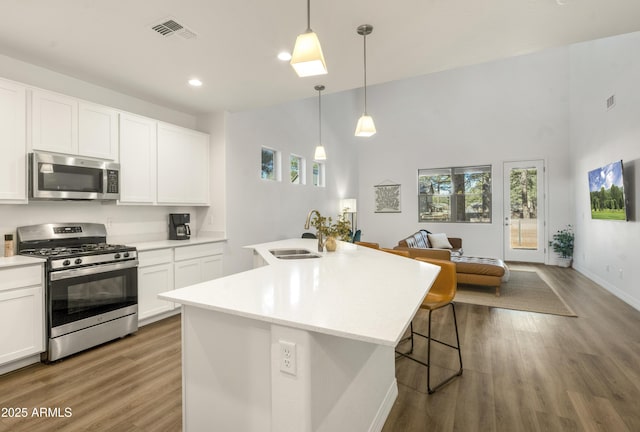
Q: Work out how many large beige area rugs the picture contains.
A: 1